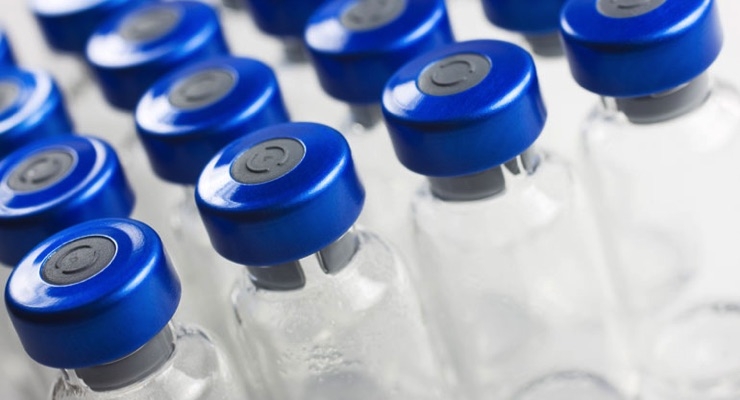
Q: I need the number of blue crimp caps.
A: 13